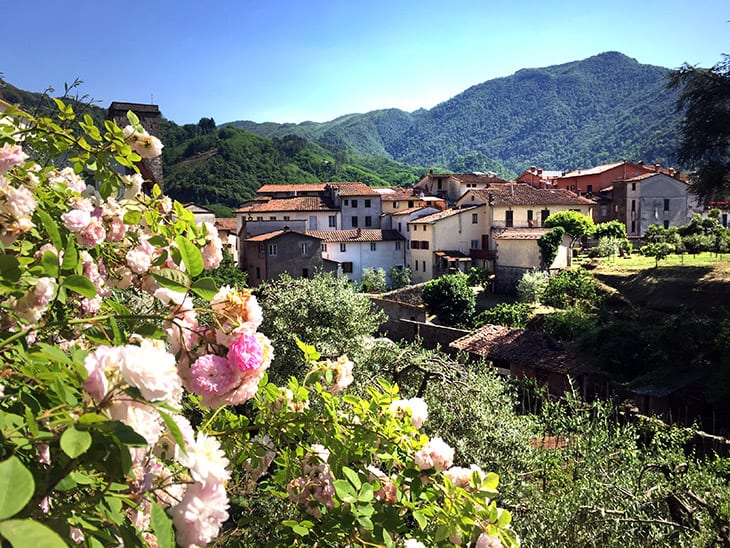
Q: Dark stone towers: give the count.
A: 1